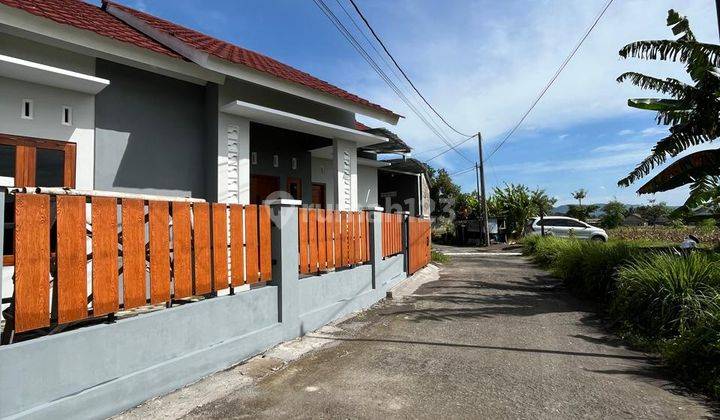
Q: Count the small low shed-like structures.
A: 1